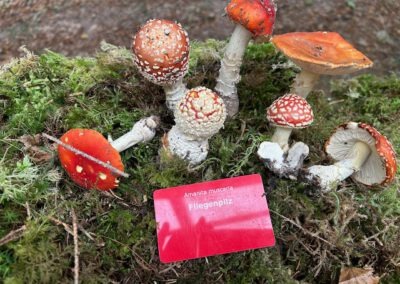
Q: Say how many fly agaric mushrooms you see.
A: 7